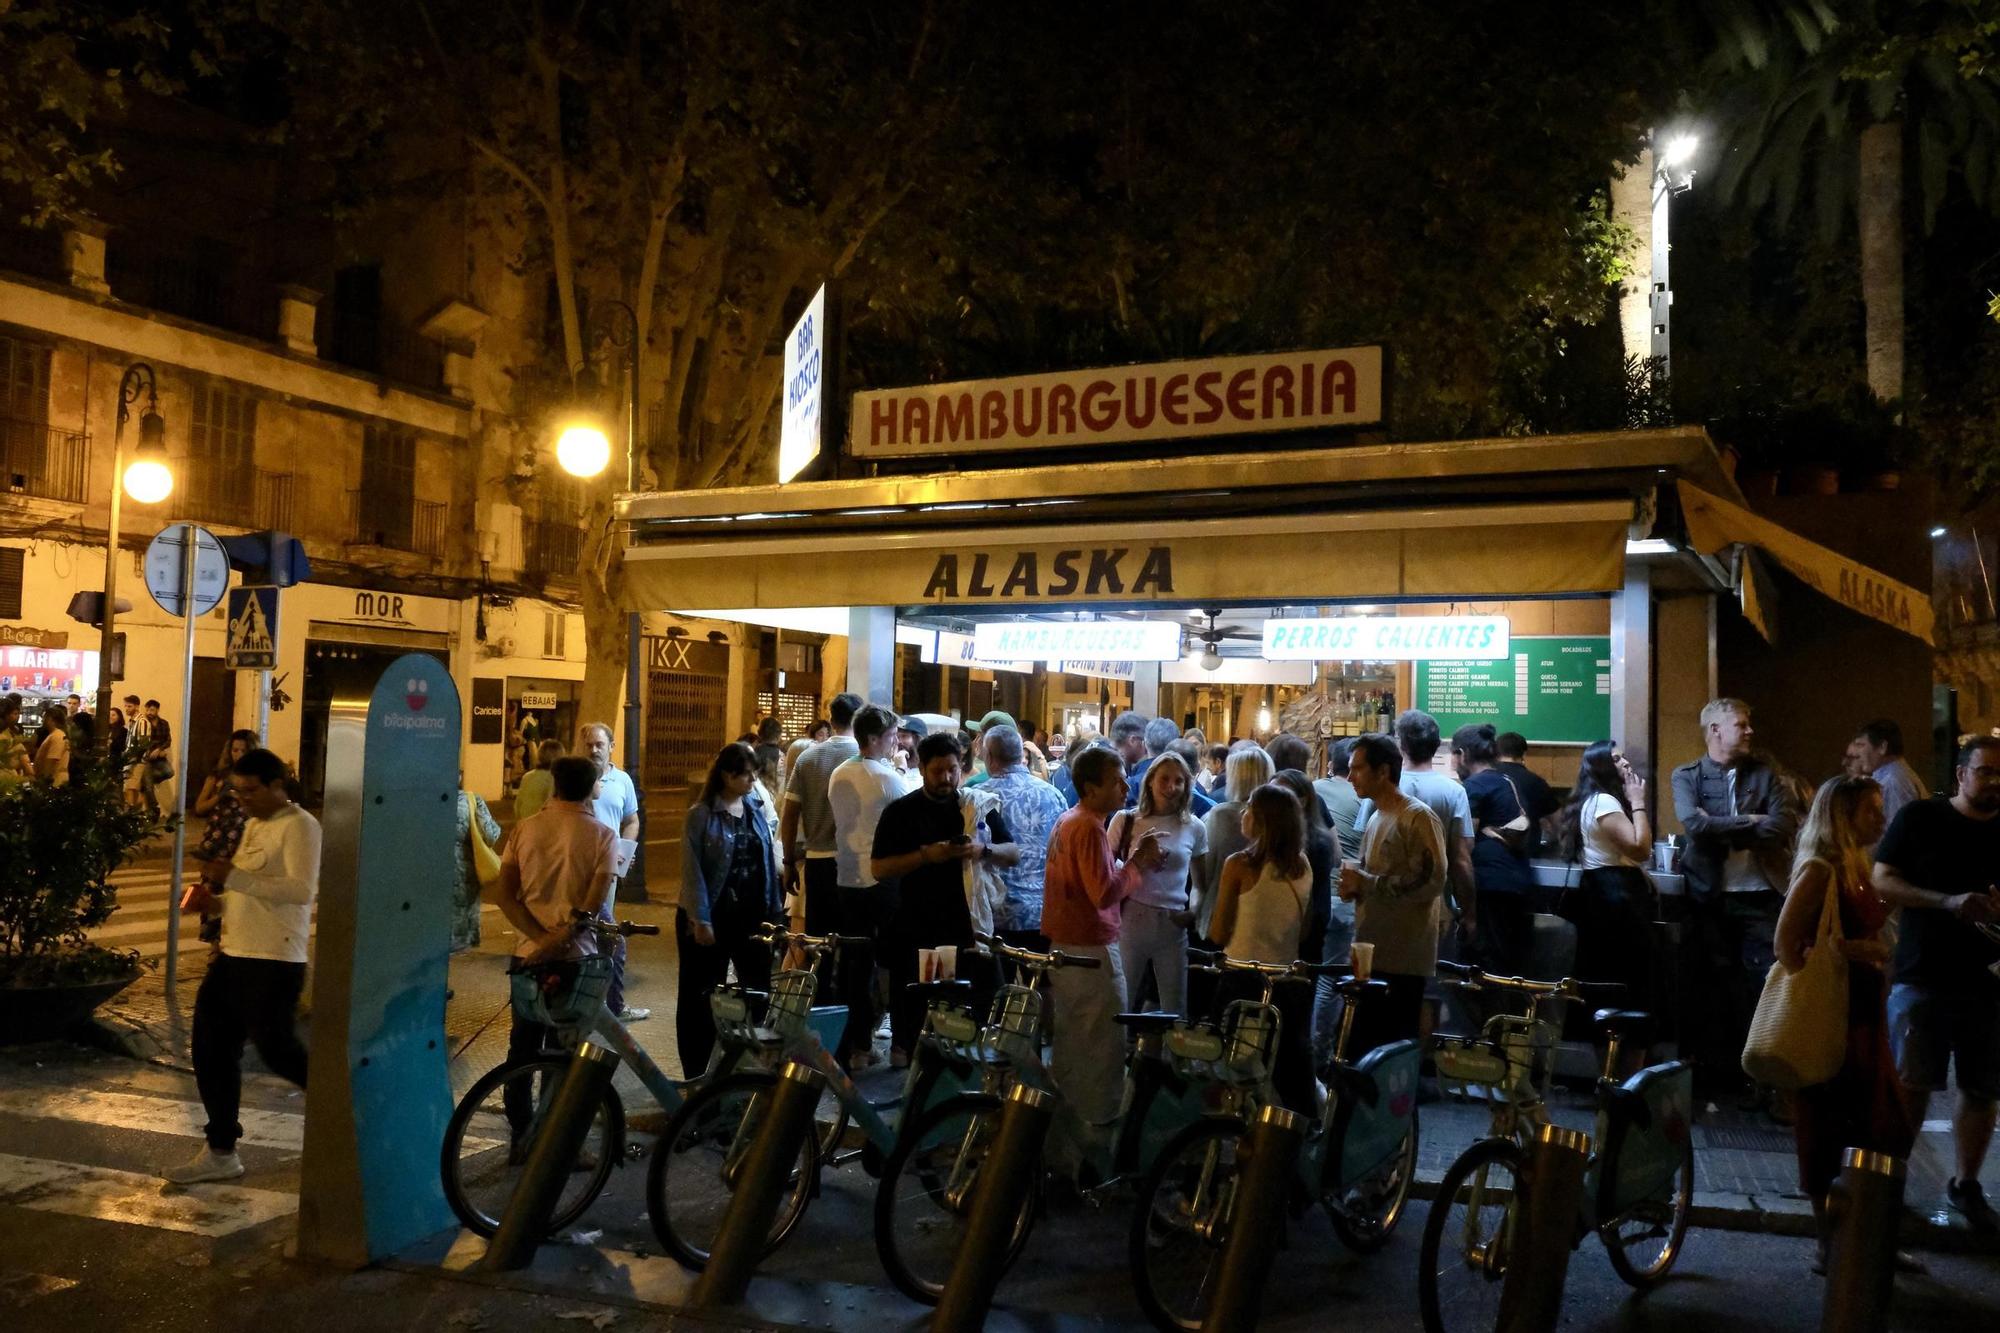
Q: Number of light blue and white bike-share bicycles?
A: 5